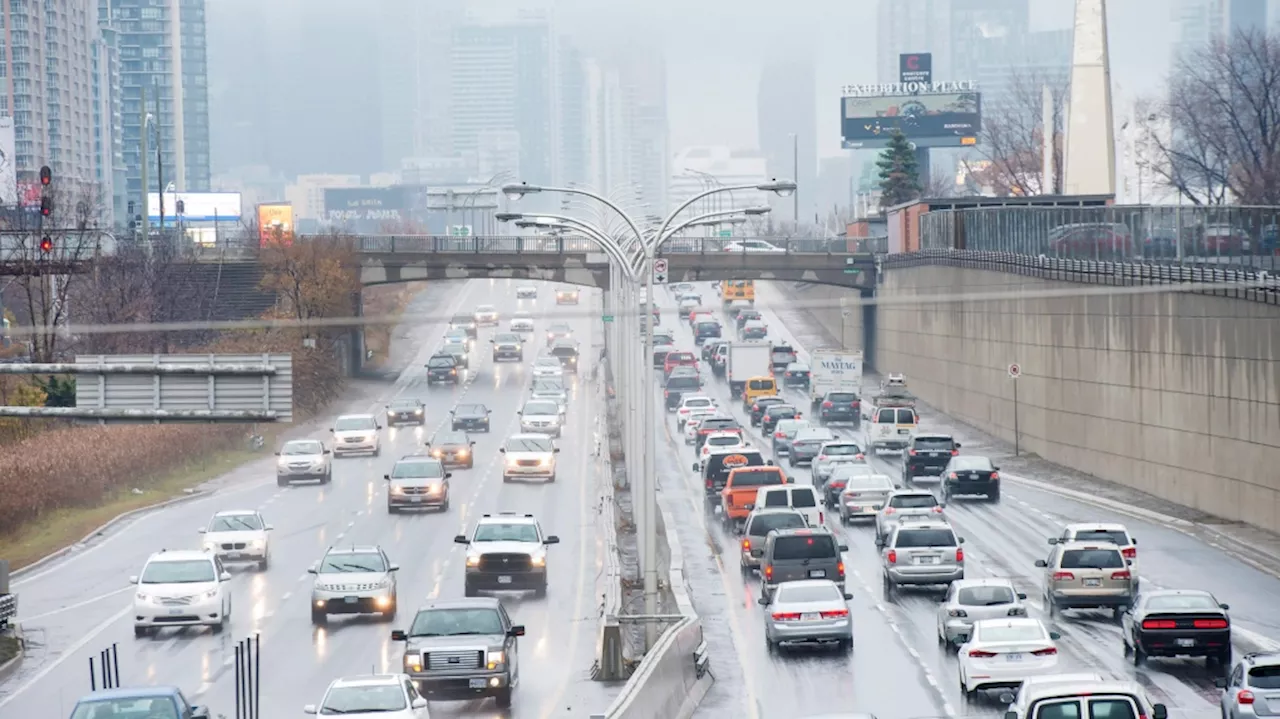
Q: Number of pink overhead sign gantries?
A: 0